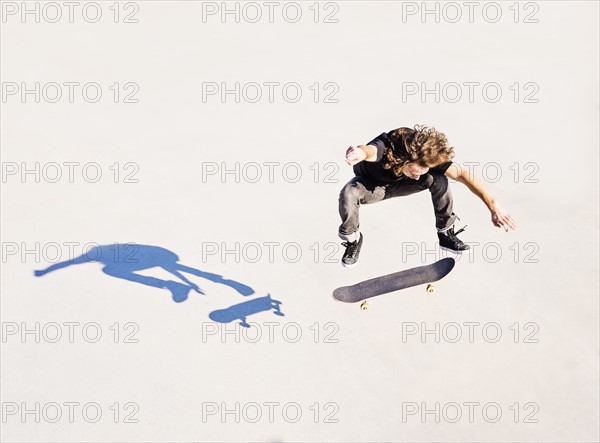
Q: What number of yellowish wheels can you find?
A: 2